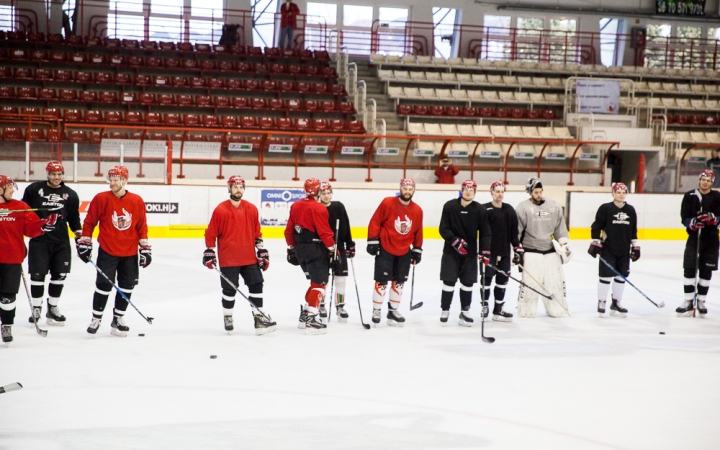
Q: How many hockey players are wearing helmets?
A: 12